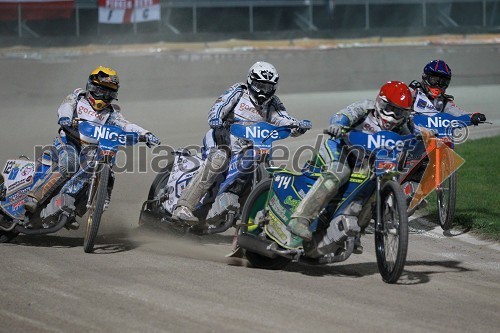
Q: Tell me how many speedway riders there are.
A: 4